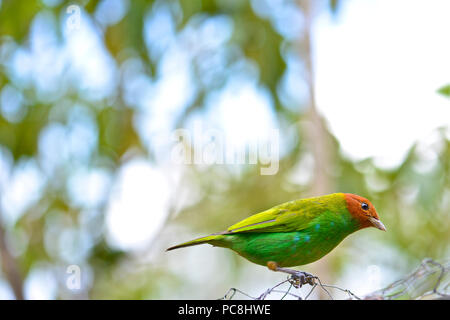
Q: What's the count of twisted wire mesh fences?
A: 1